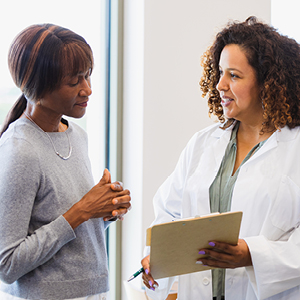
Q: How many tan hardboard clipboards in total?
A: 1